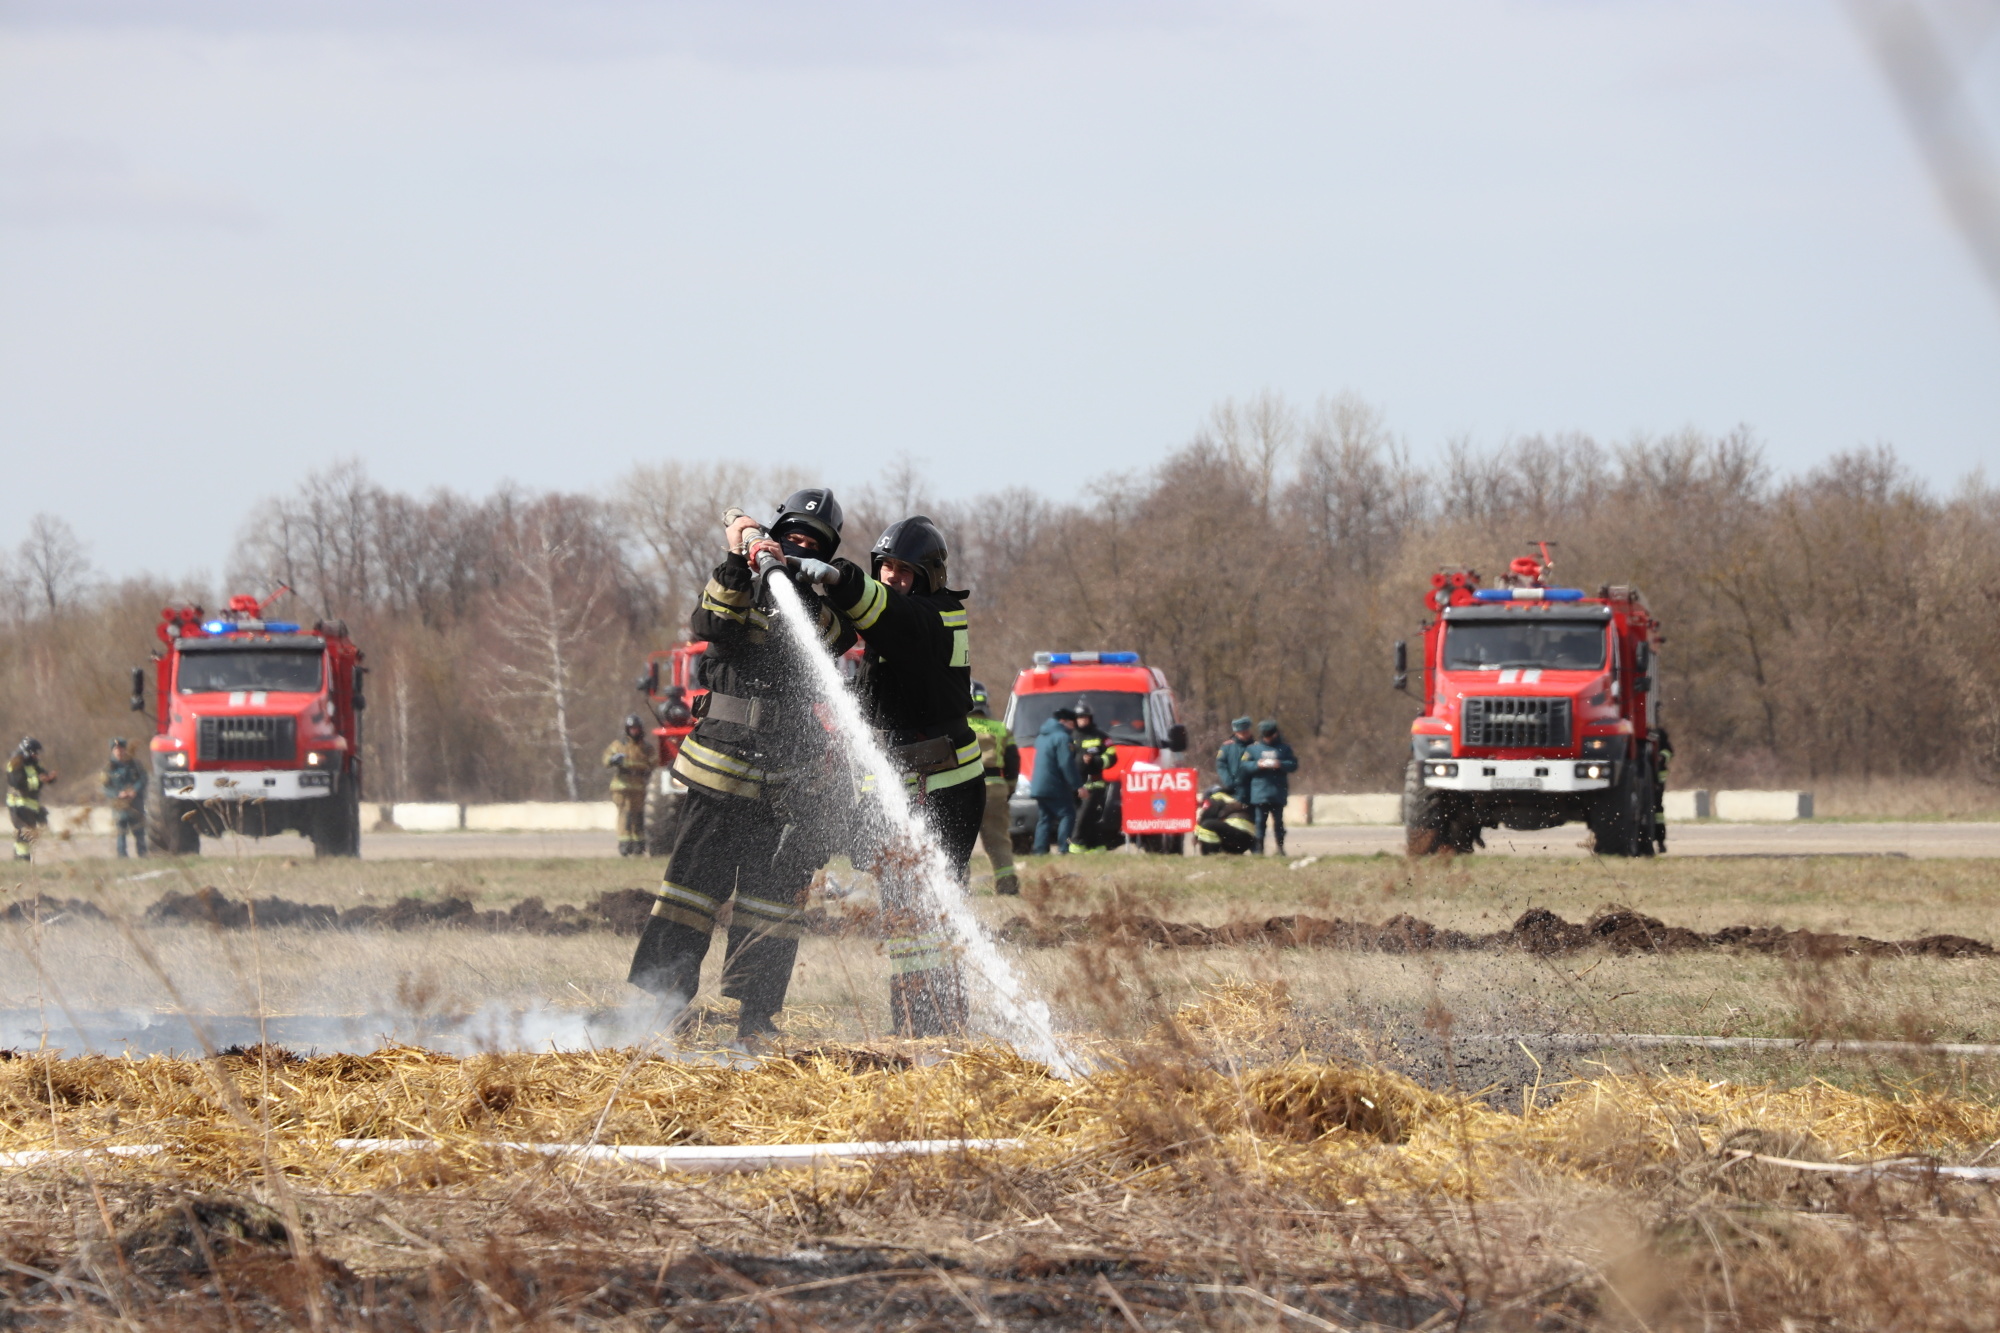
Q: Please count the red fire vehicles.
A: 4